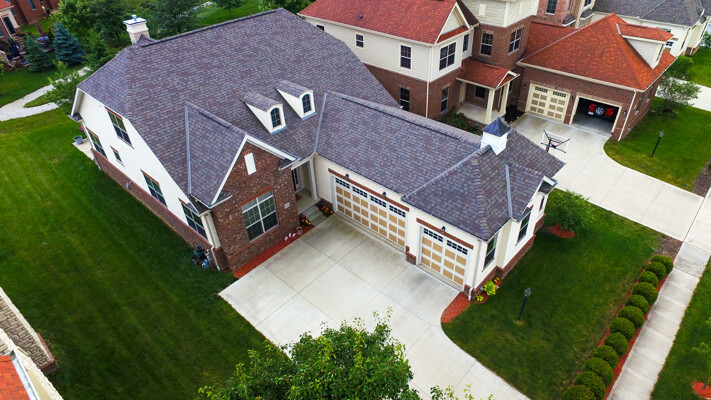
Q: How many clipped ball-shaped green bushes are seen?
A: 12